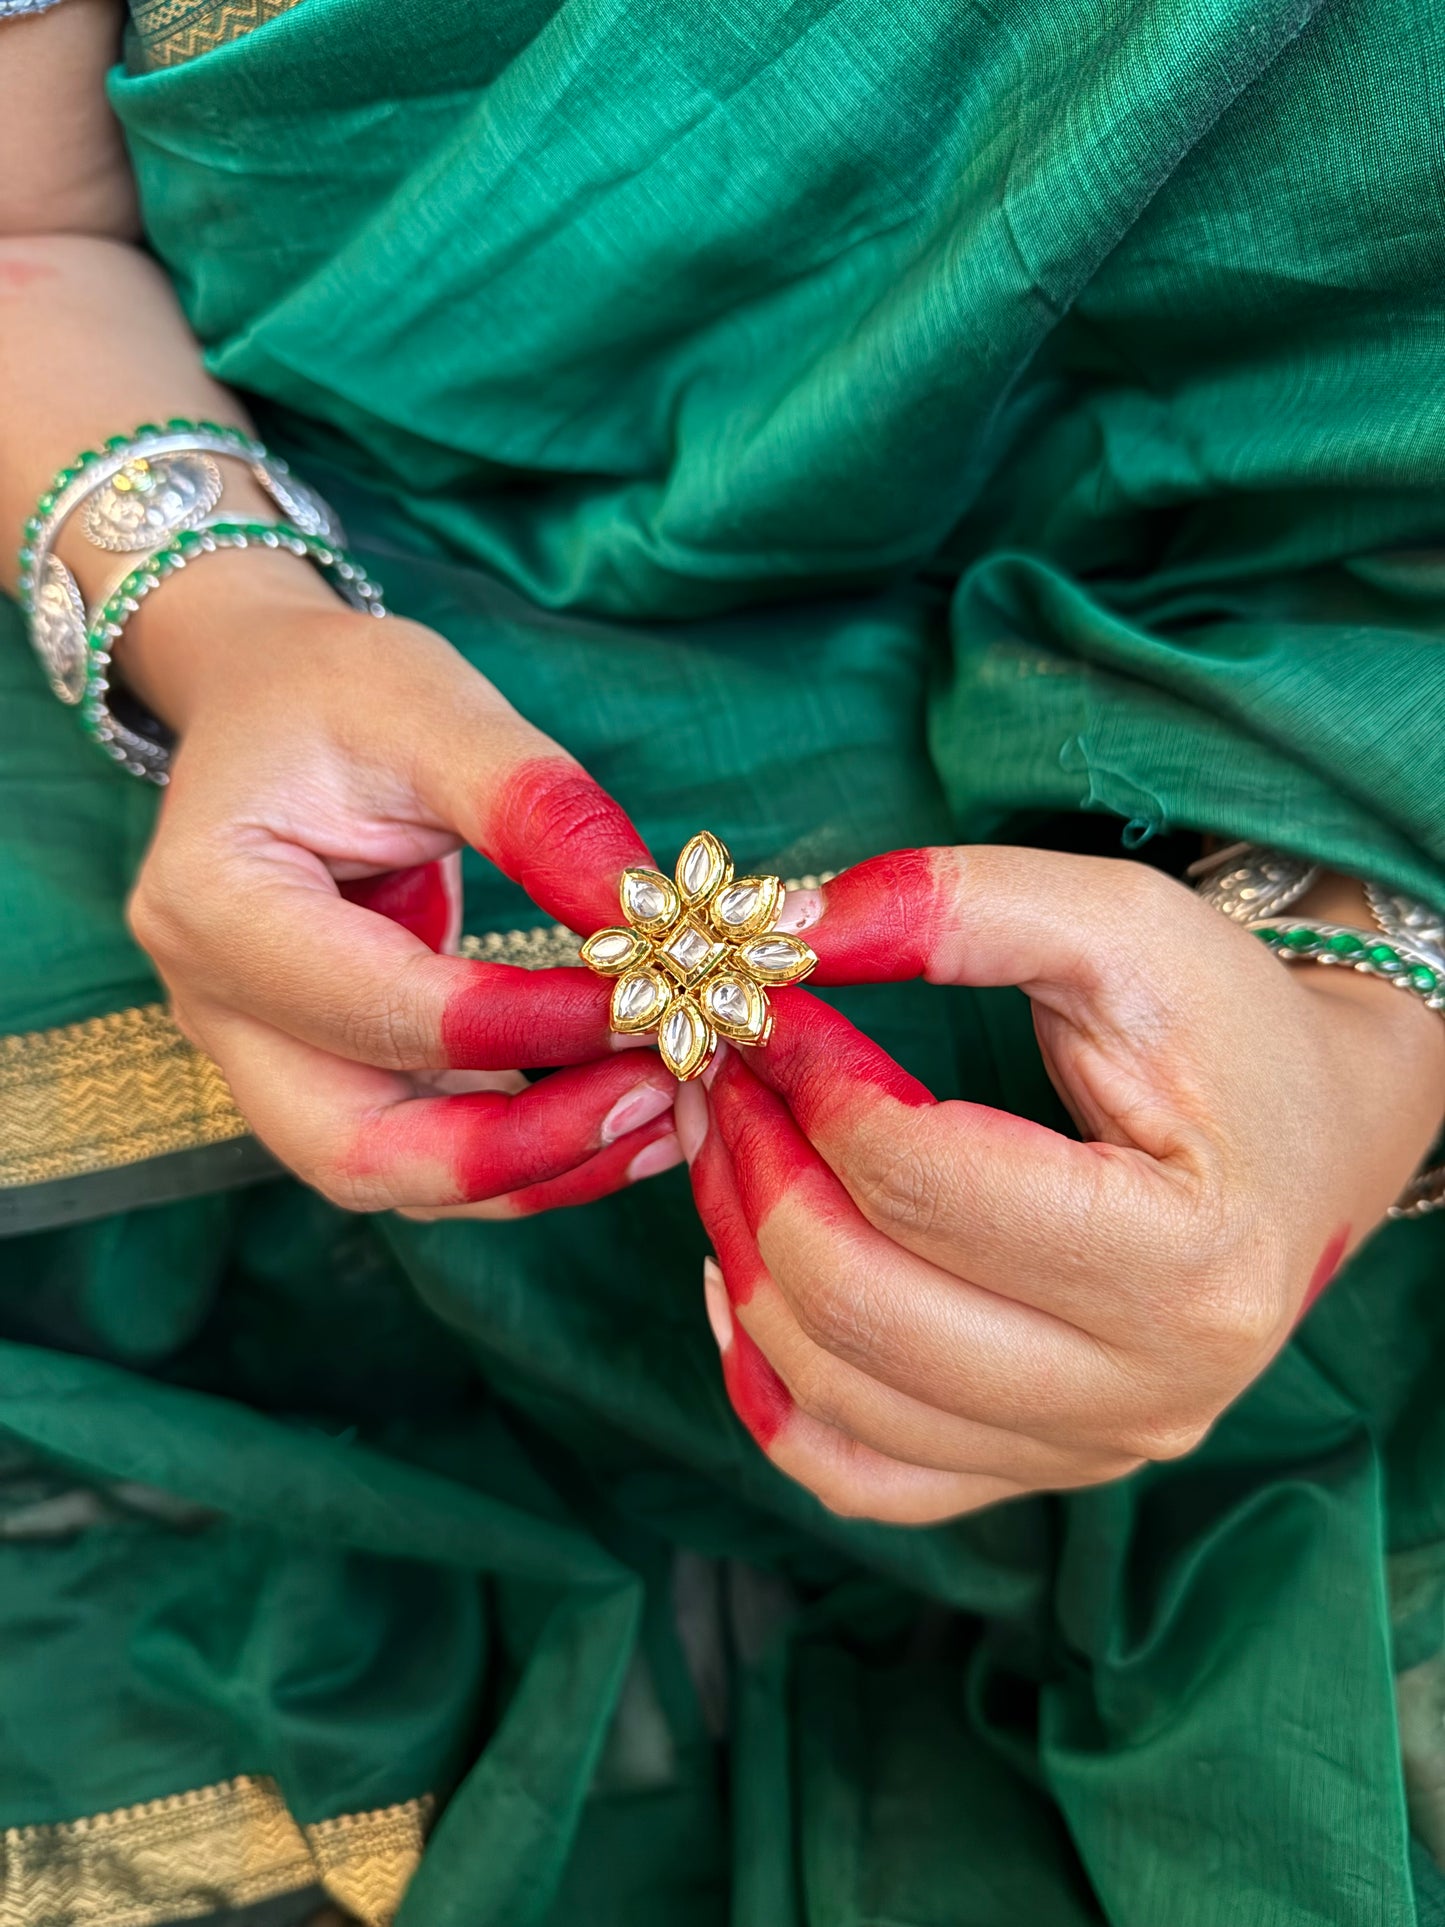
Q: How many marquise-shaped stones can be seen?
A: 4